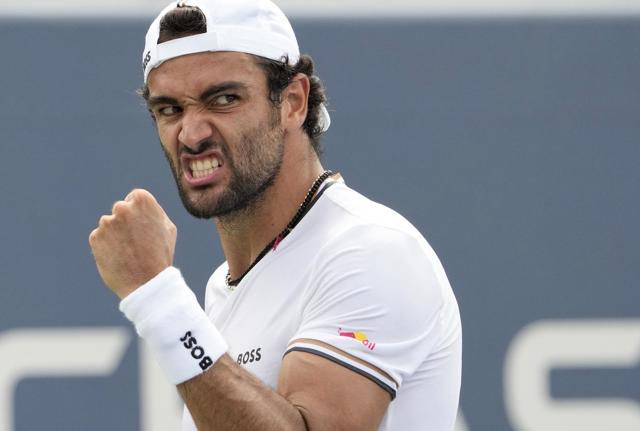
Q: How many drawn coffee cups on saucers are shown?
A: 0